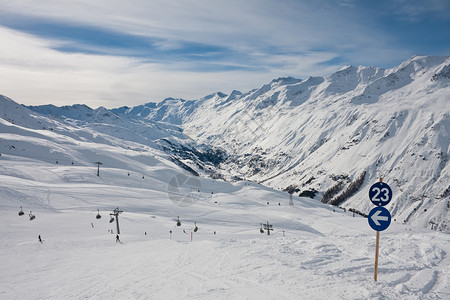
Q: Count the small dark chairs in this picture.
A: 7